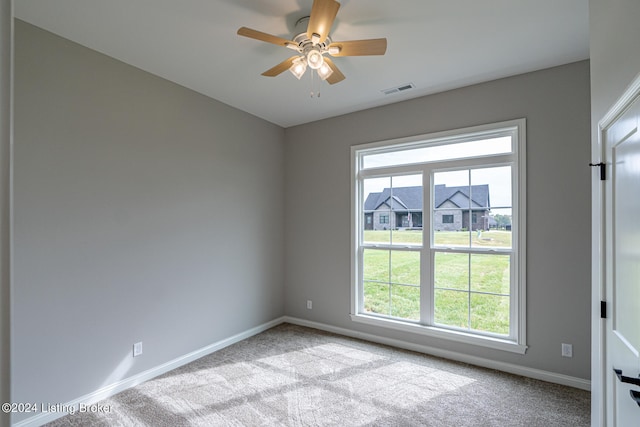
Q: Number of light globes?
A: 3